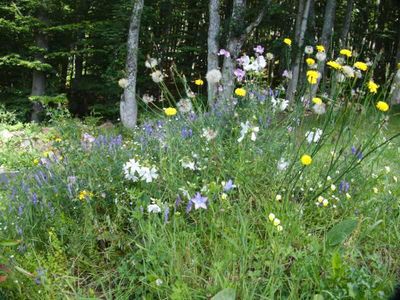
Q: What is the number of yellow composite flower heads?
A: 14